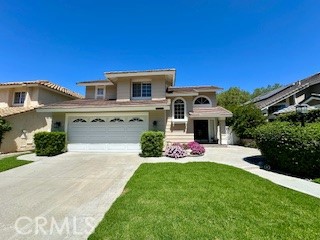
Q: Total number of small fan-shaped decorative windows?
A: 4